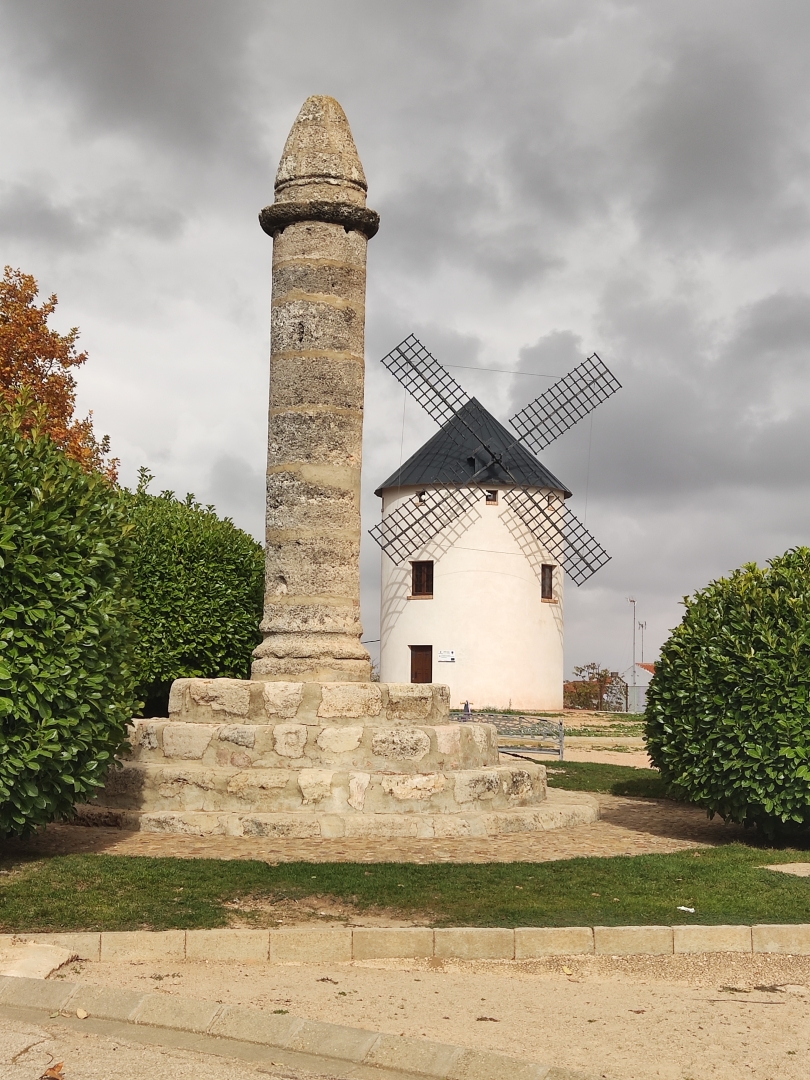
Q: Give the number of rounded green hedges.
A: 3